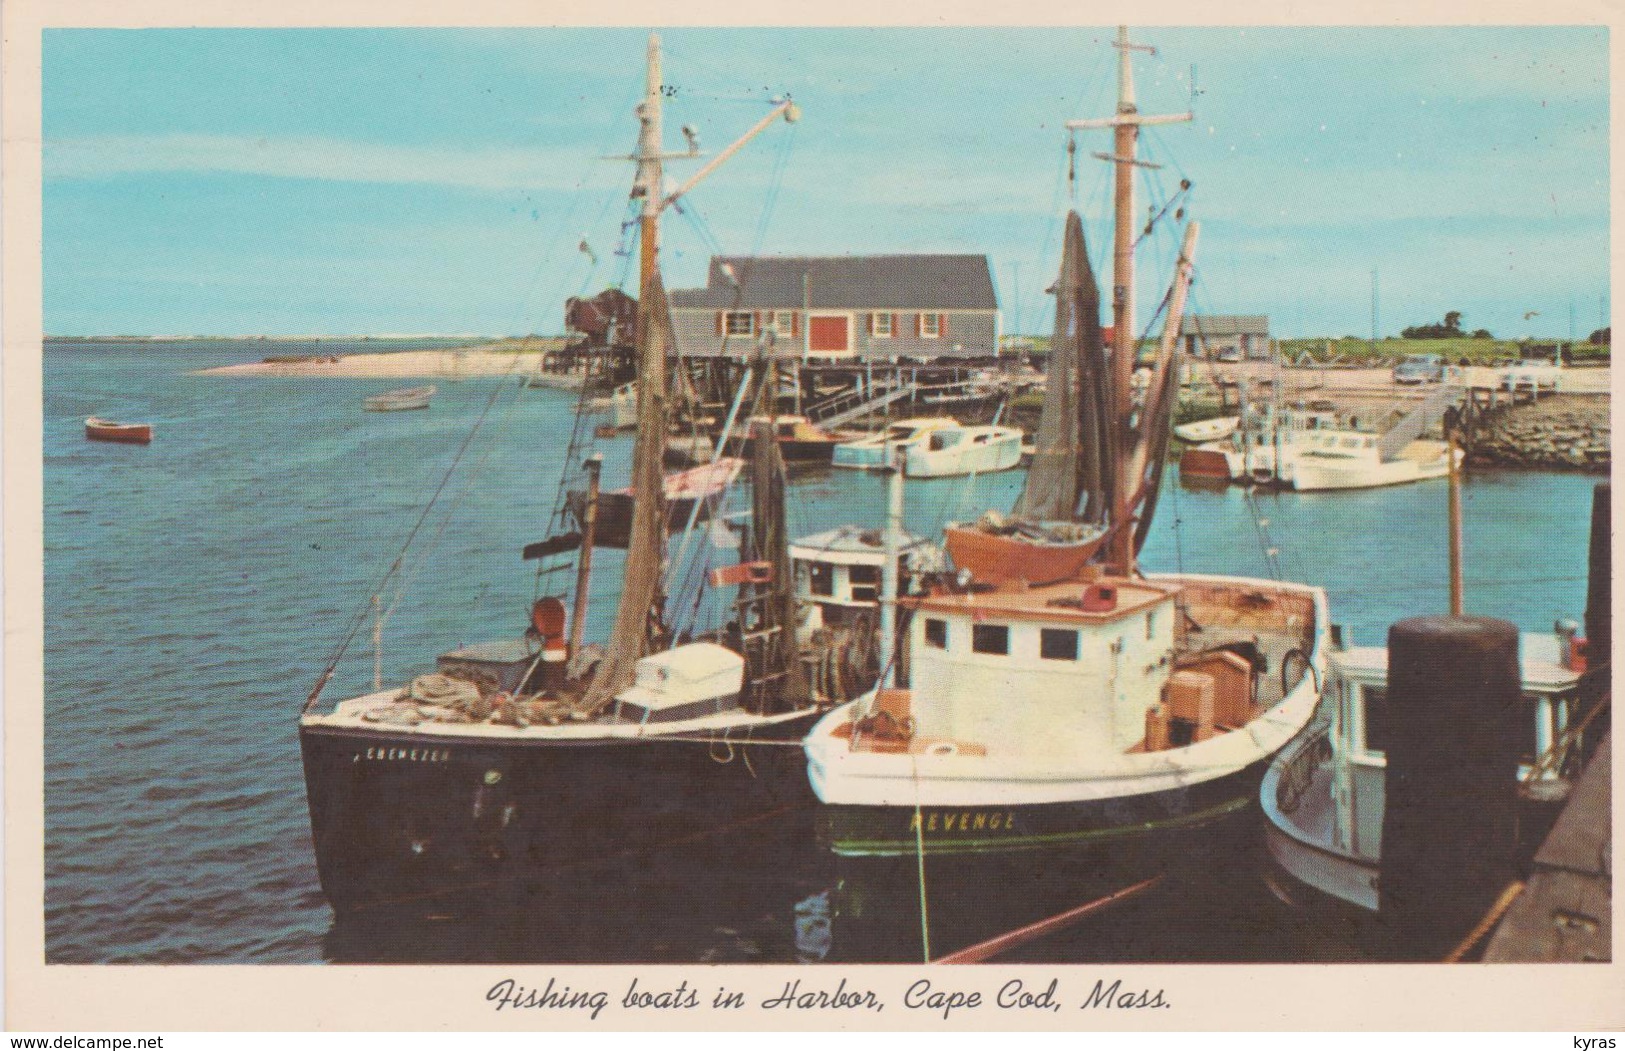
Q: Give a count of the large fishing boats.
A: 2